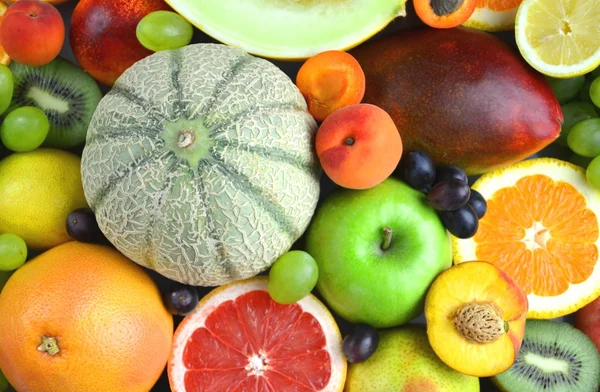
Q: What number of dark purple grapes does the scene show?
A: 8